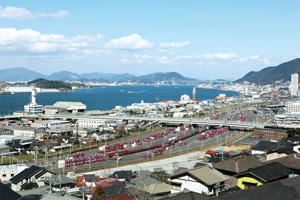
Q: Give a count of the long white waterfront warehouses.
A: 2